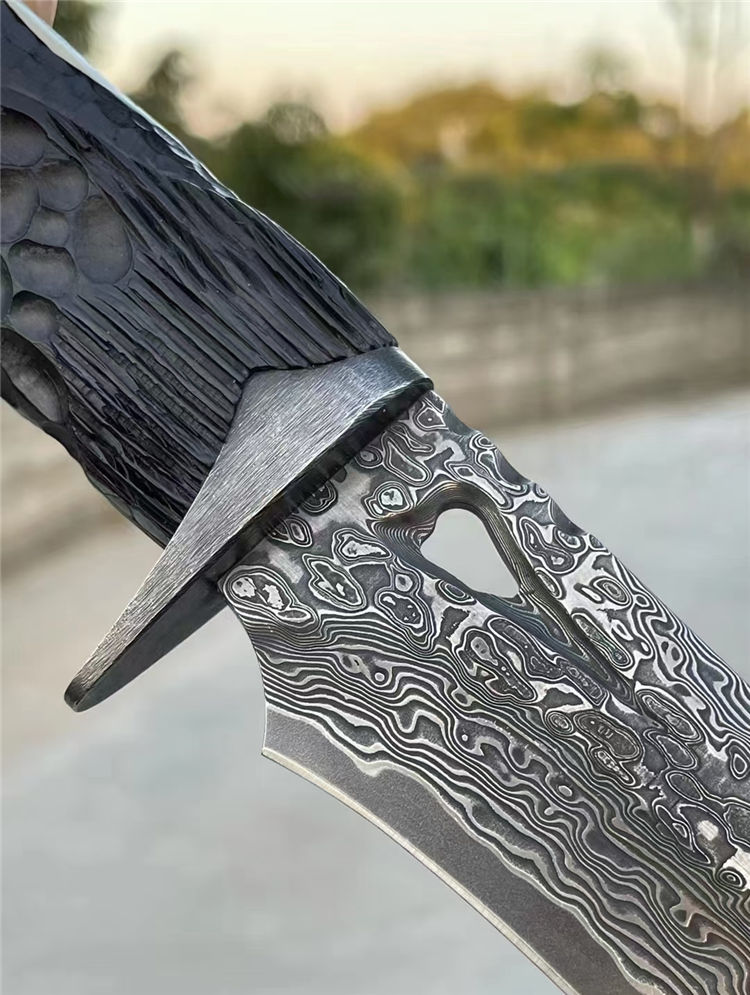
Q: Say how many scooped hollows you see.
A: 9